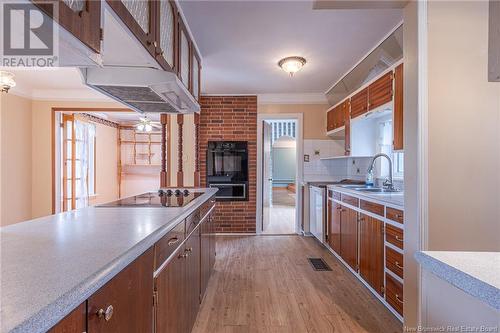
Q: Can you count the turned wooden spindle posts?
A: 3